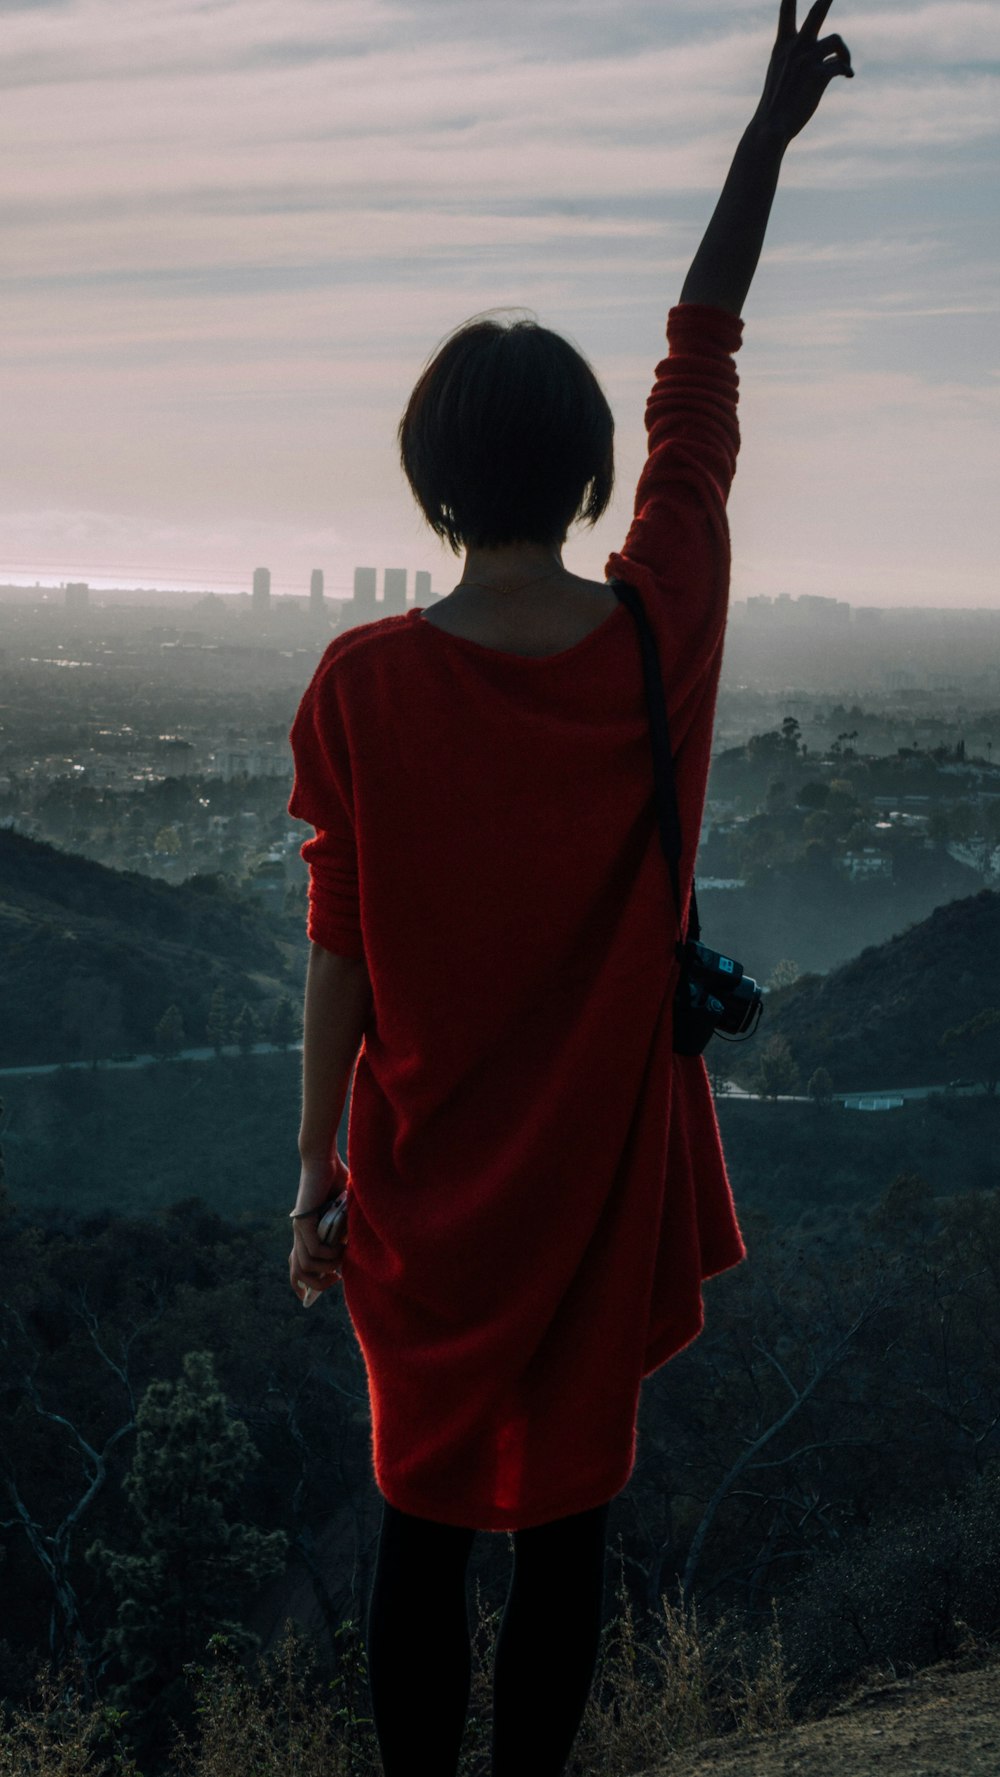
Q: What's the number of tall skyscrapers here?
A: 5